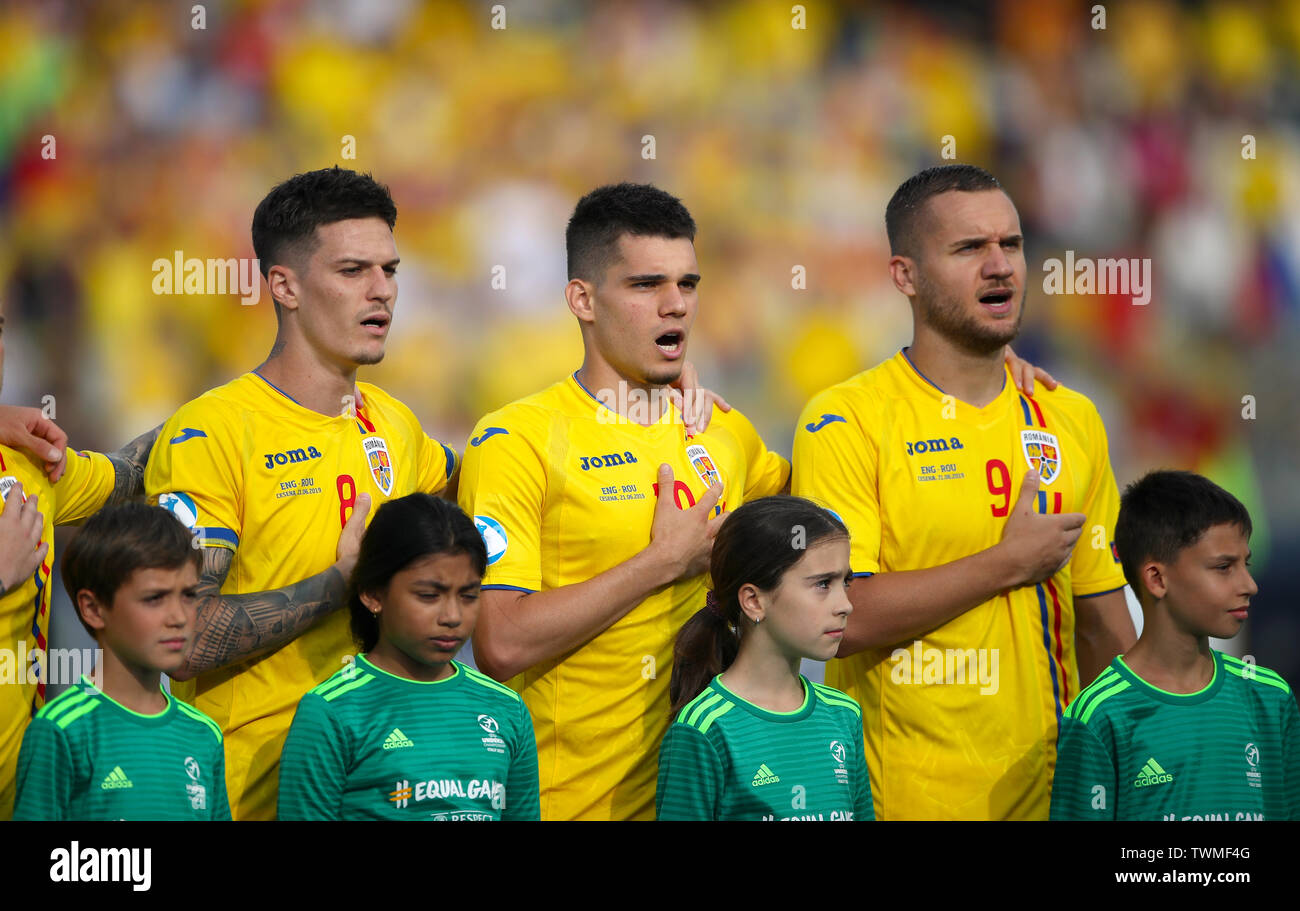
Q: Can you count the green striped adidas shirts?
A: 4